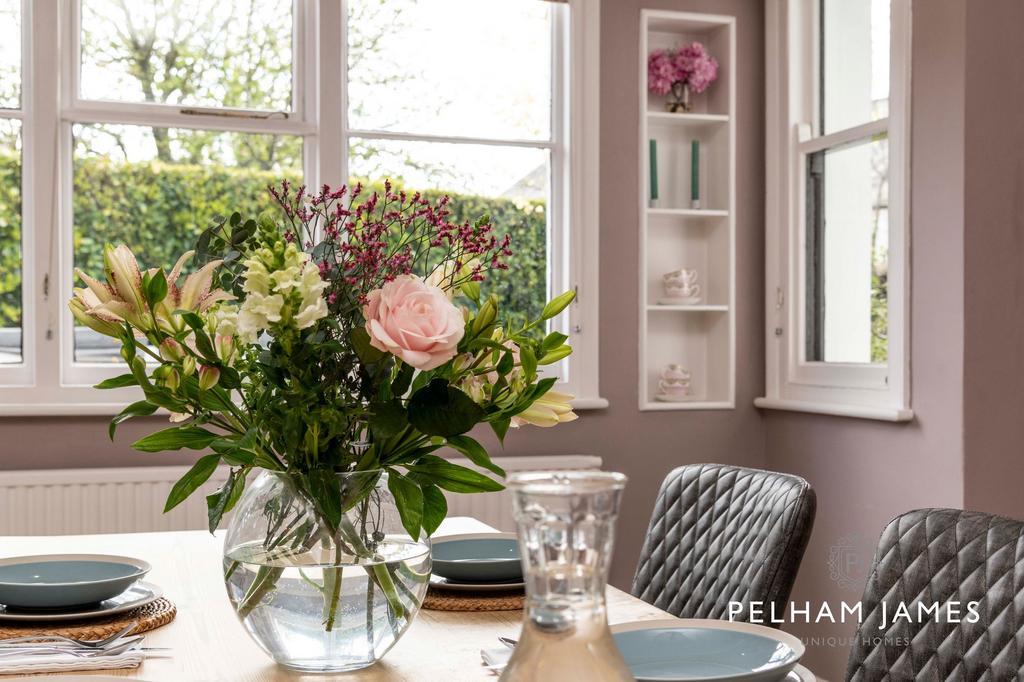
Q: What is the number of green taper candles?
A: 2